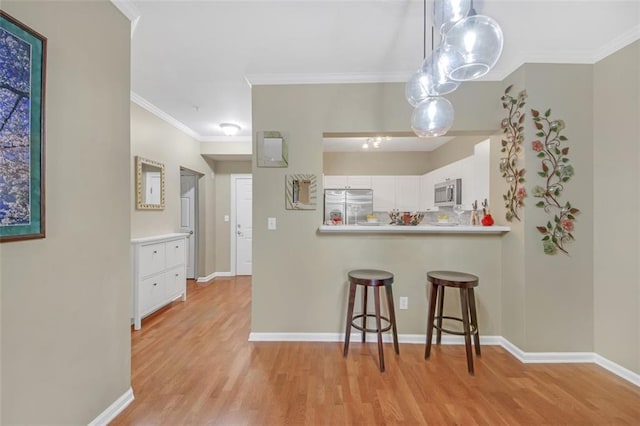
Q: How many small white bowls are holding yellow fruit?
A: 2